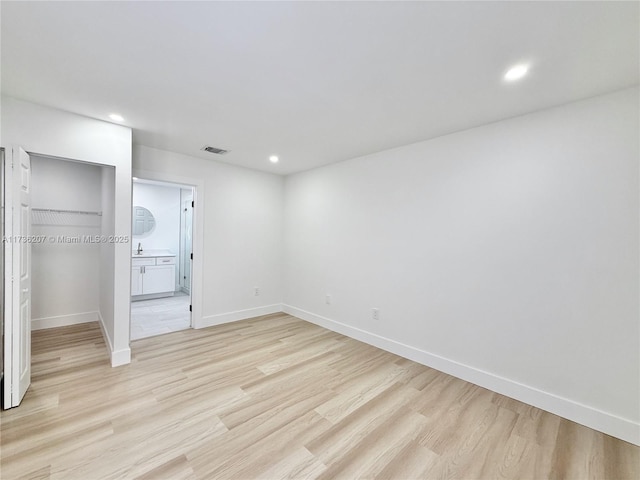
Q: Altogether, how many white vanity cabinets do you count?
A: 1